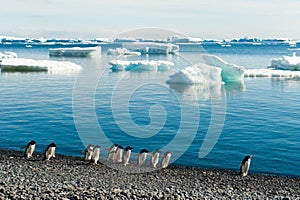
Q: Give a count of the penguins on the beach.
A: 11